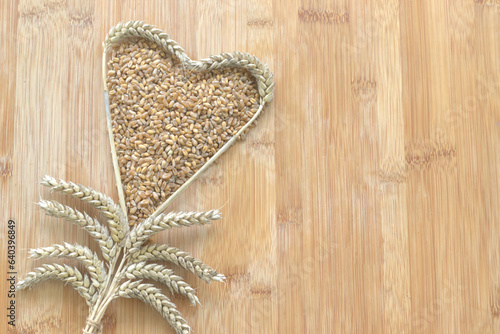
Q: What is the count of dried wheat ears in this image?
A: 10